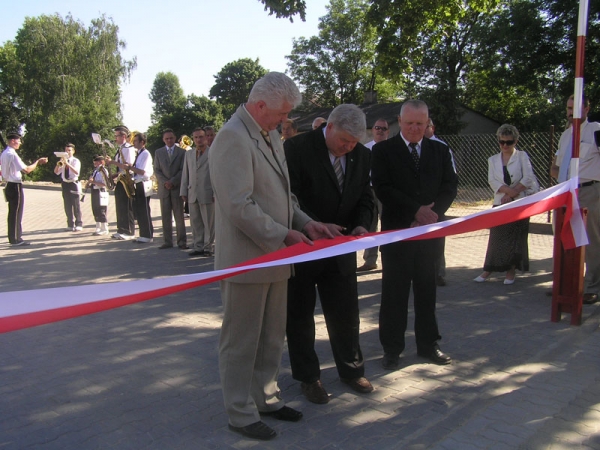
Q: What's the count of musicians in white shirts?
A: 5